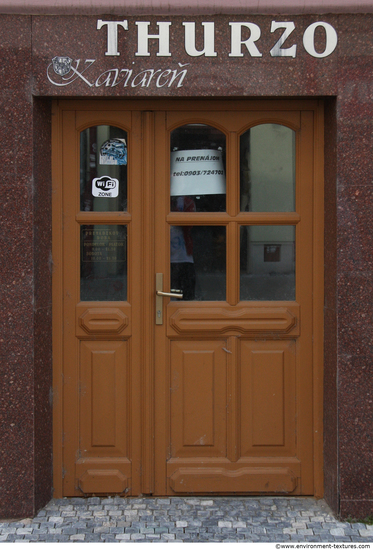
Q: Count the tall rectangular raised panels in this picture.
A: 3